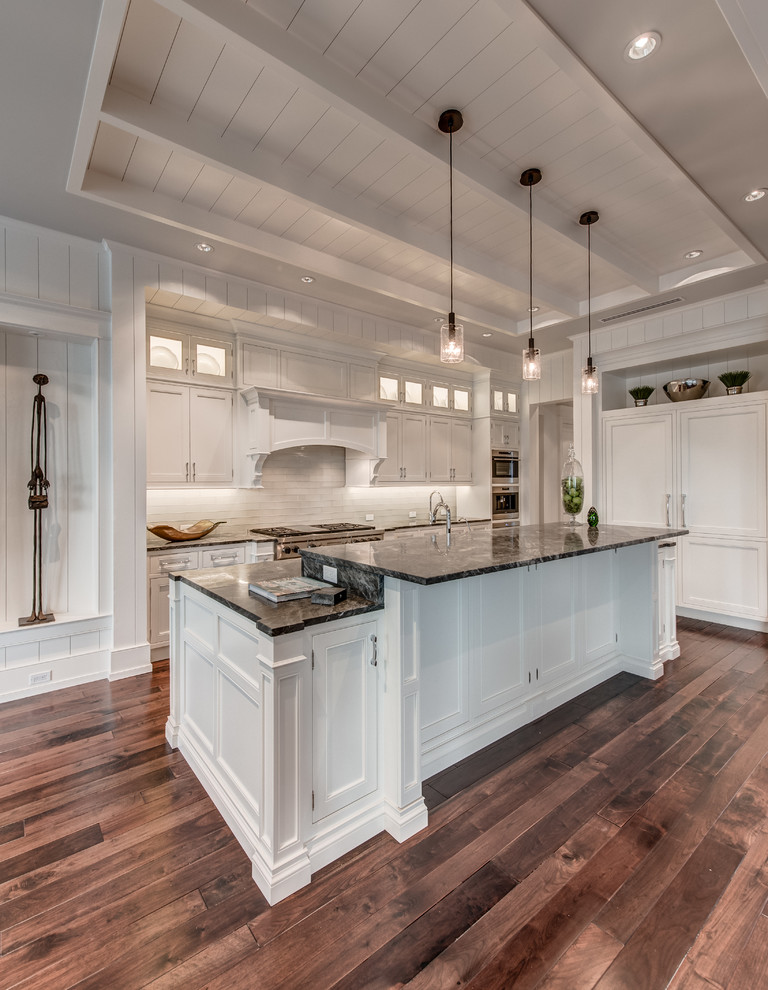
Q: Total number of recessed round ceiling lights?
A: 8